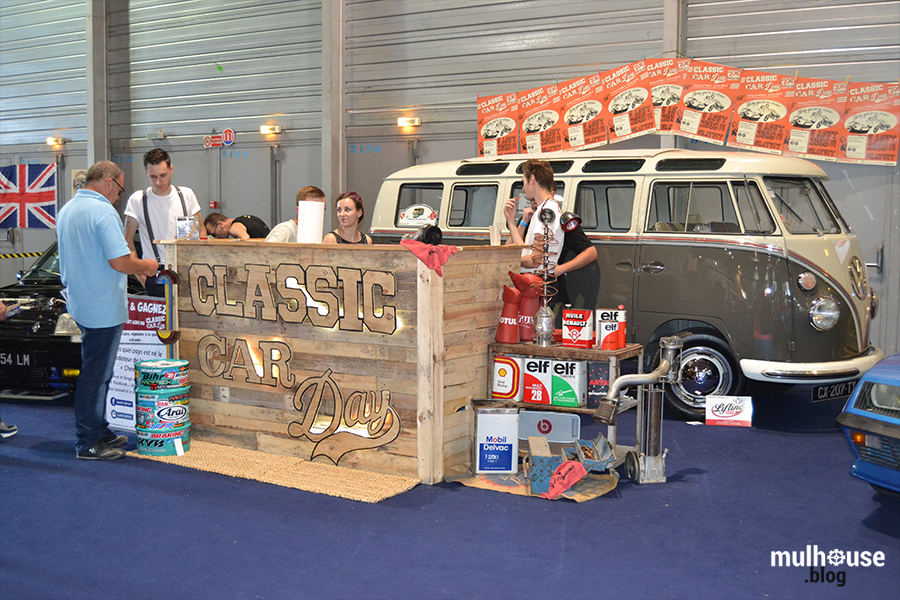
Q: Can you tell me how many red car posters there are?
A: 9